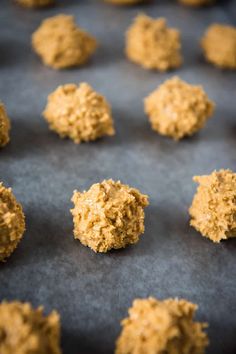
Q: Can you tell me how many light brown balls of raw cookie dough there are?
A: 14